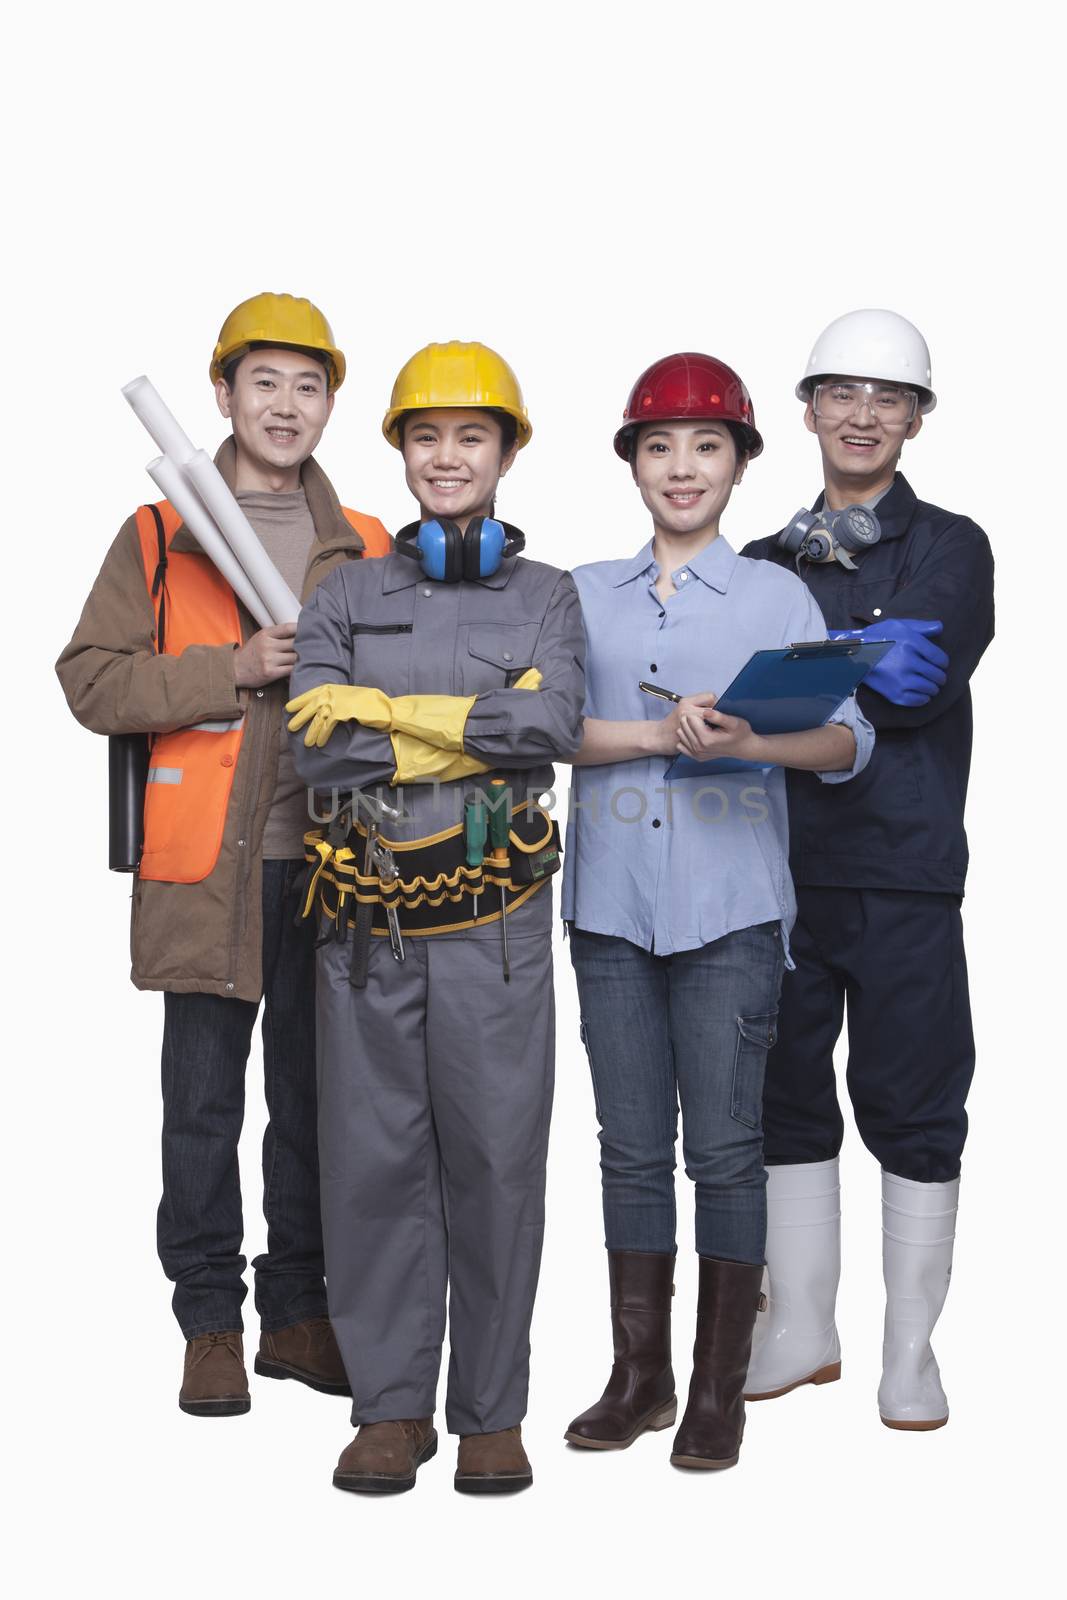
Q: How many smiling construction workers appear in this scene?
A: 4